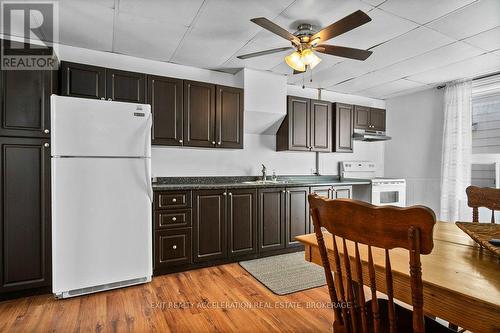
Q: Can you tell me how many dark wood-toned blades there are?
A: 5